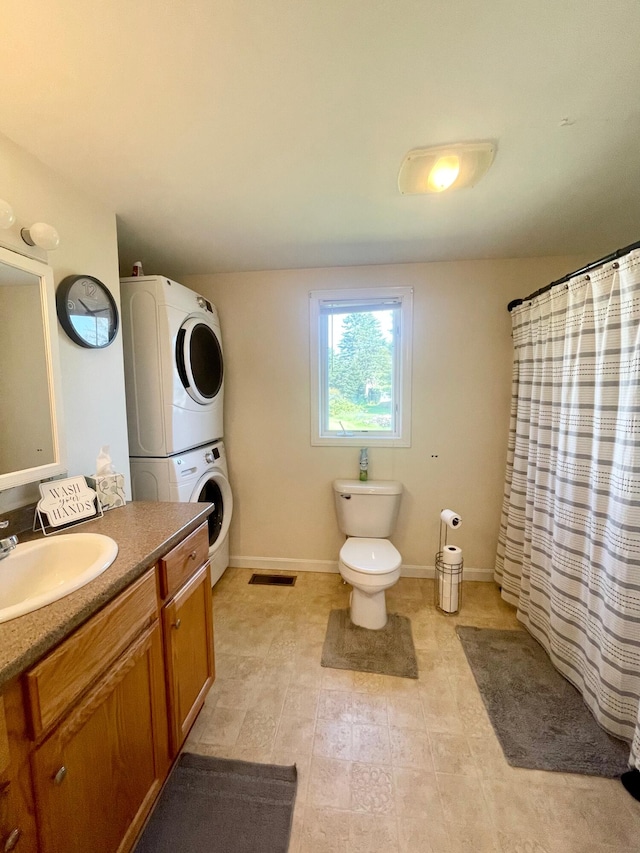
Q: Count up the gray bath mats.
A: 3